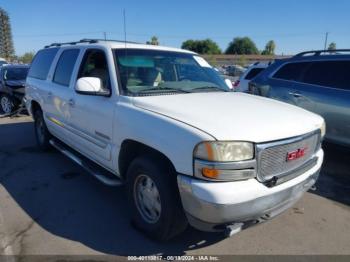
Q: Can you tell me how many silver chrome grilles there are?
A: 1